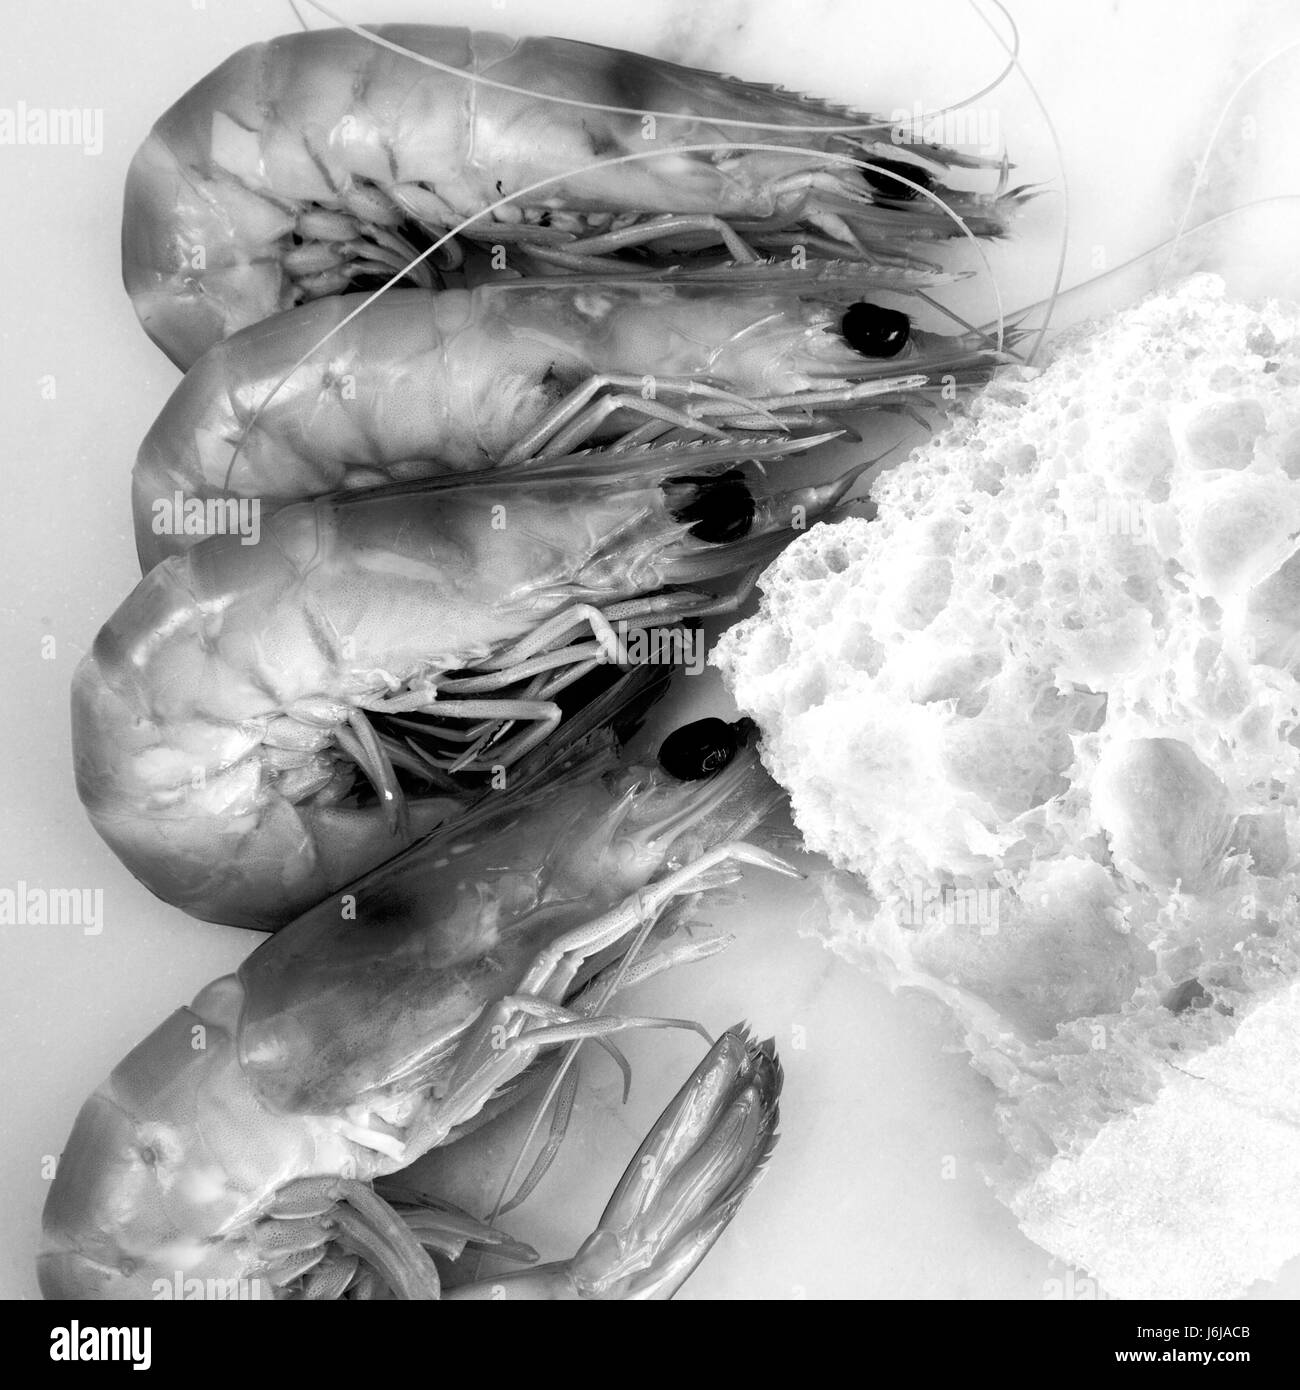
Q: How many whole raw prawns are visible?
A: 4